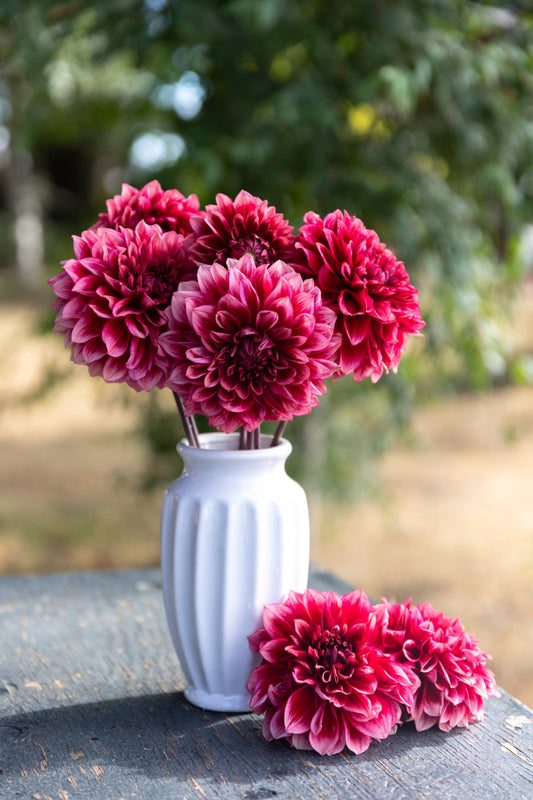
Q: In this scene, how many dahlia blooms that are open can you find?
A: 7